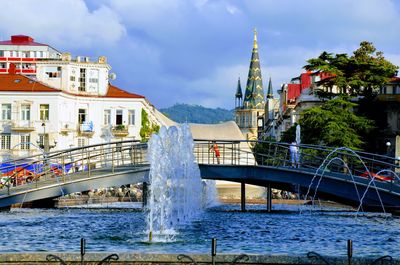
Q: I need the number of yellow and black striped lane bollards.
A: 0